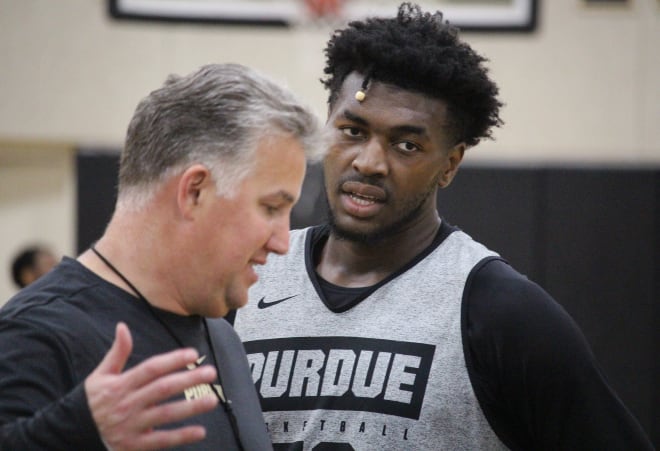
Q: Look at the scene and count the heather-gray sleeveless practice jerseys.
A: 1